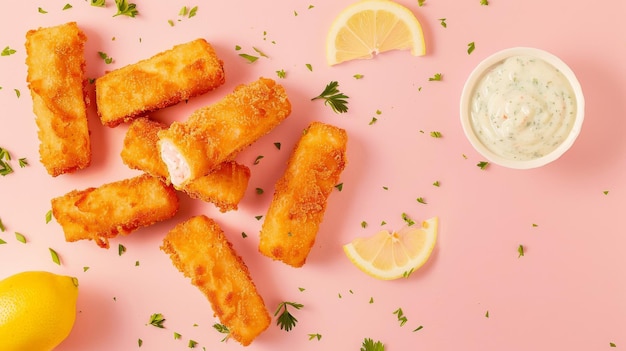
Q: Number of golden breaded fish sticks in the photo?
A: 7